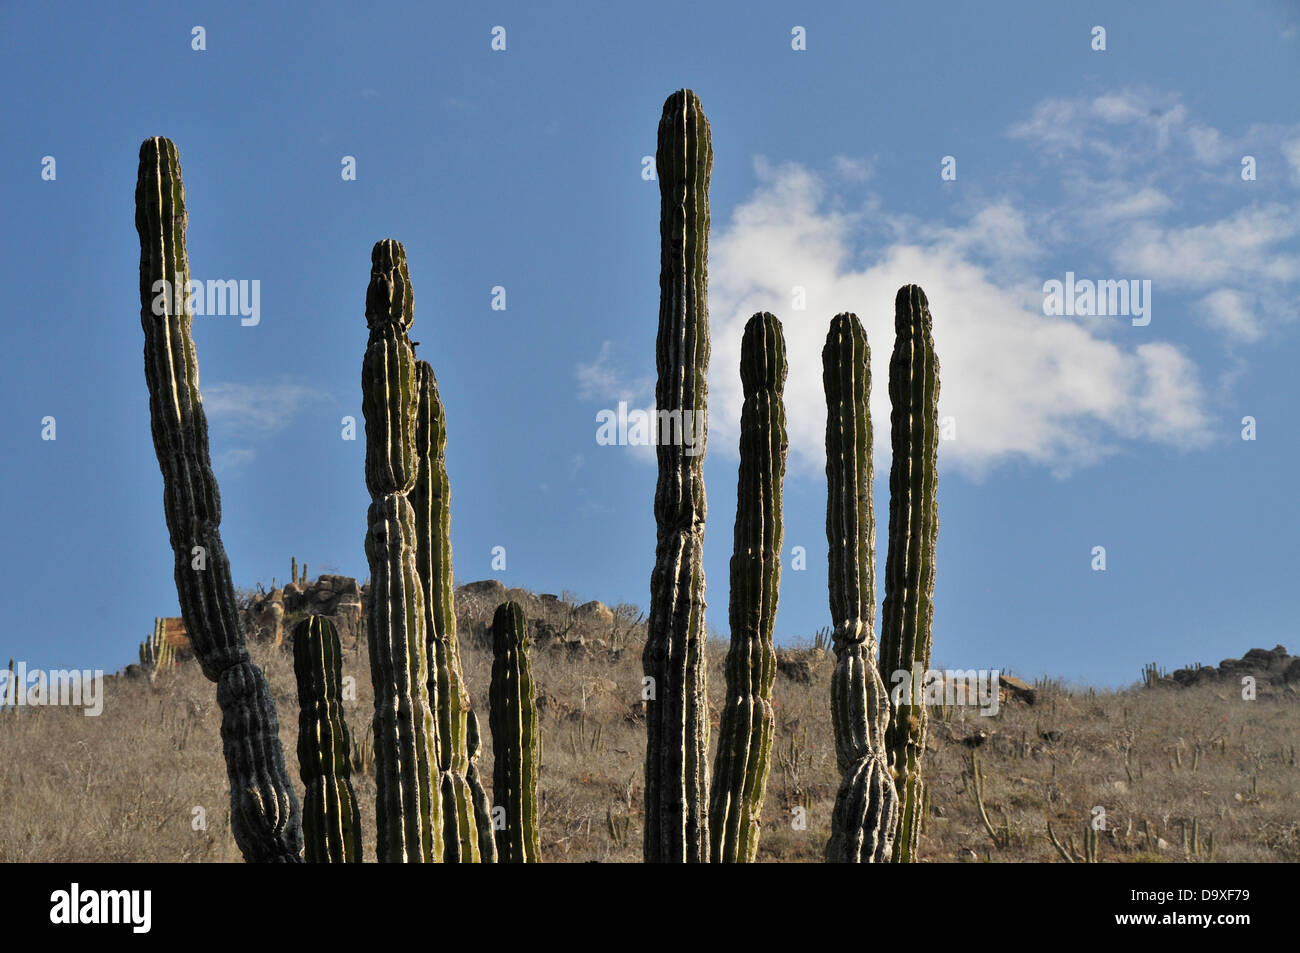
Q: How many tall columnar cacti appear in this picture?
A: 9